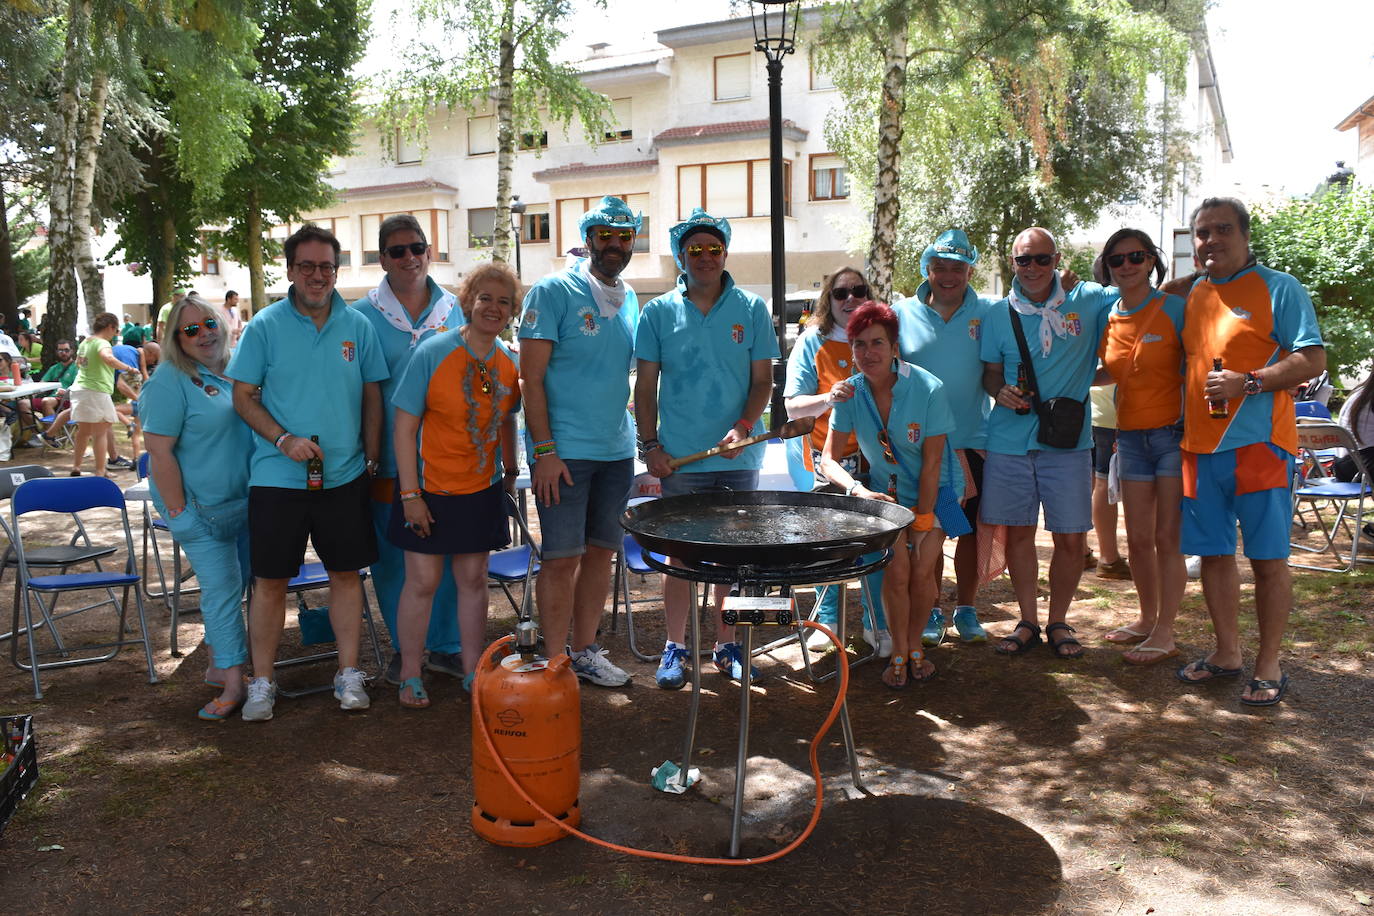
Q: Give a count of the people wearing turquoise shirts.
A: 8